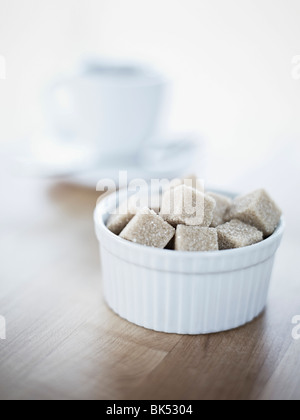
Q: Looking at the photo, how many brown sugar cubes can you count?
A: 8